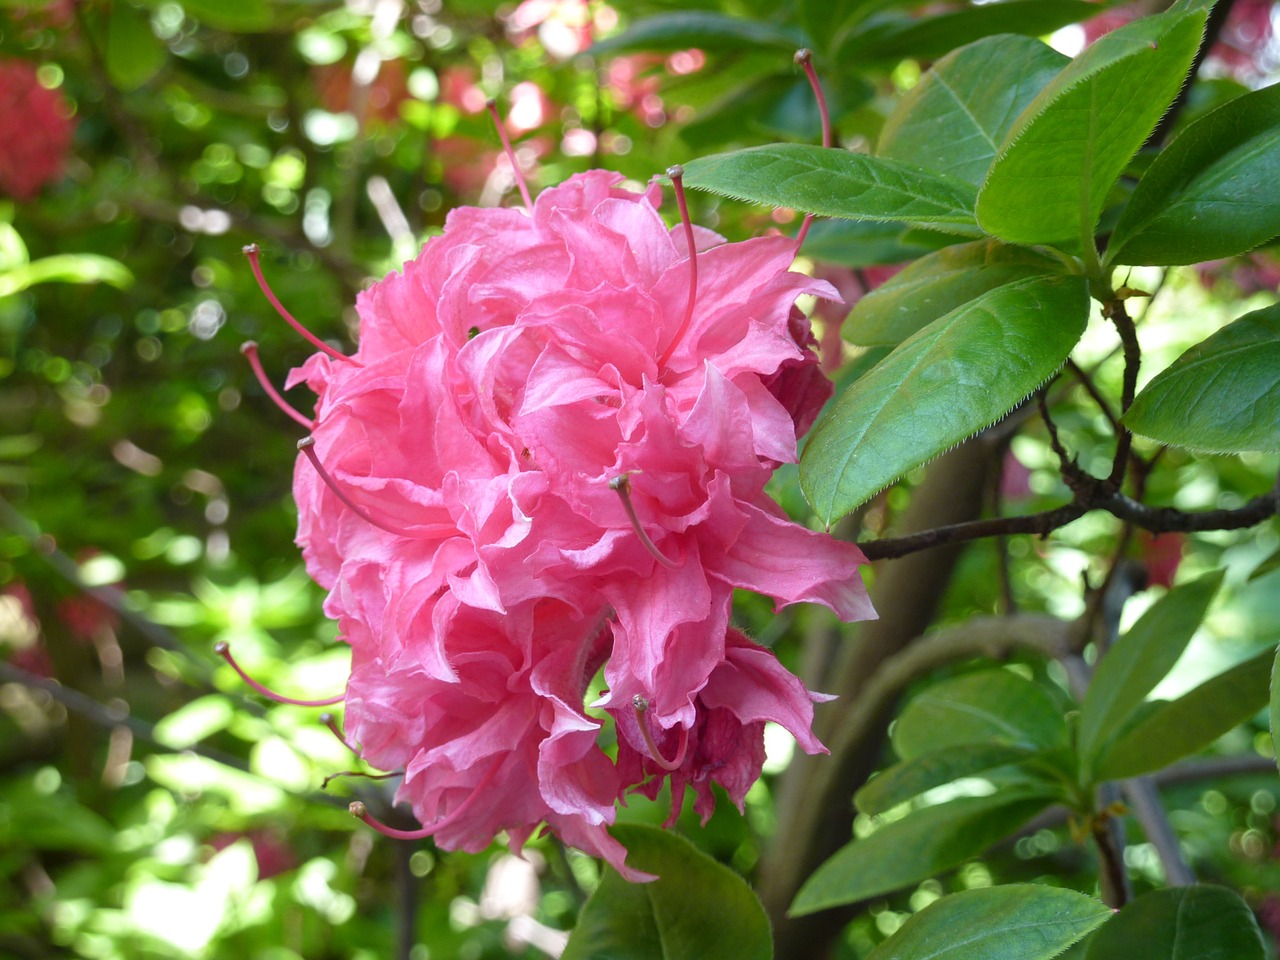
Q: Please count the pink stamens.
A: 11